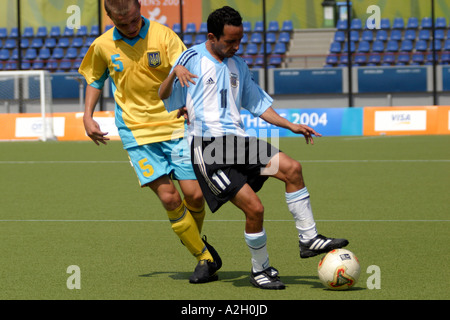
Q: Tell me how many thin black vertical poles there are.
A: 6